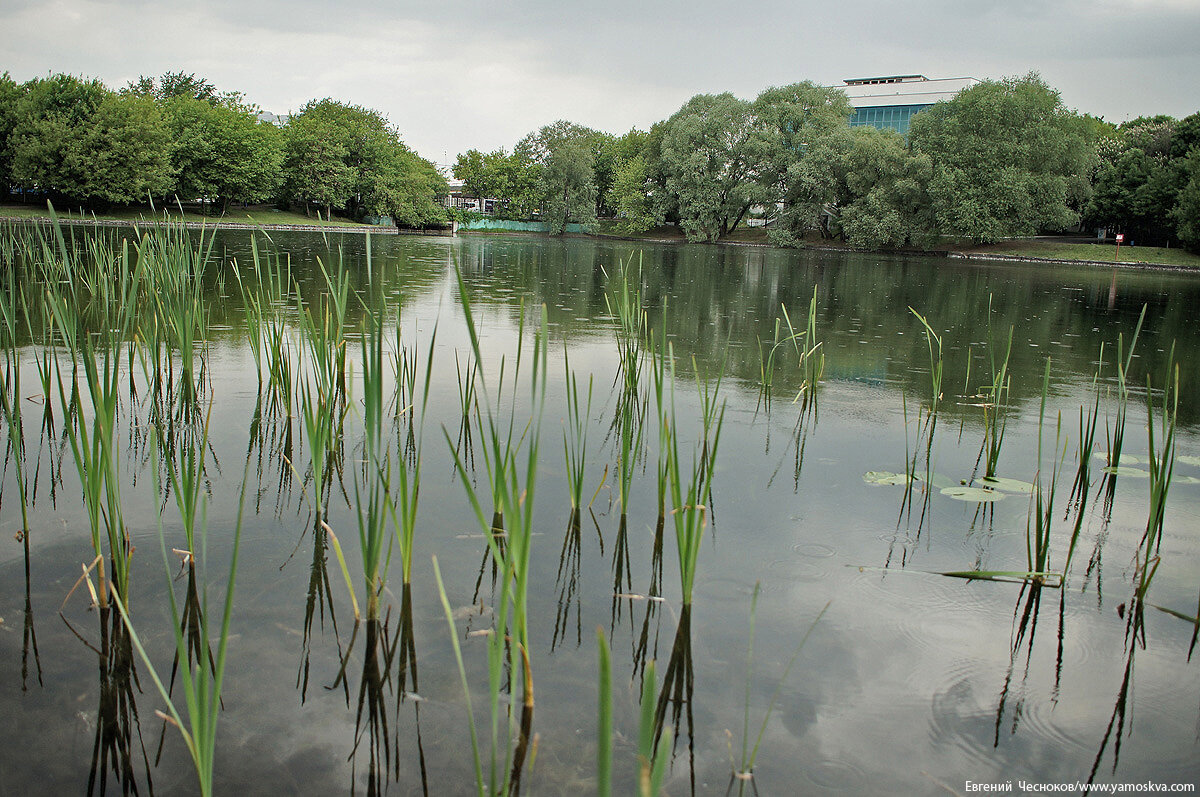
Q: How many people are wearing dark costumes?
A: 0